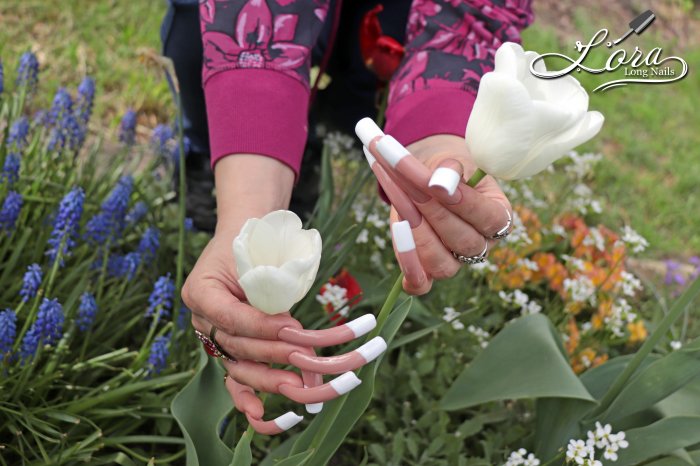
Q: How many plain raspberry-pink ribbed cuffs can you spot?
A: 2